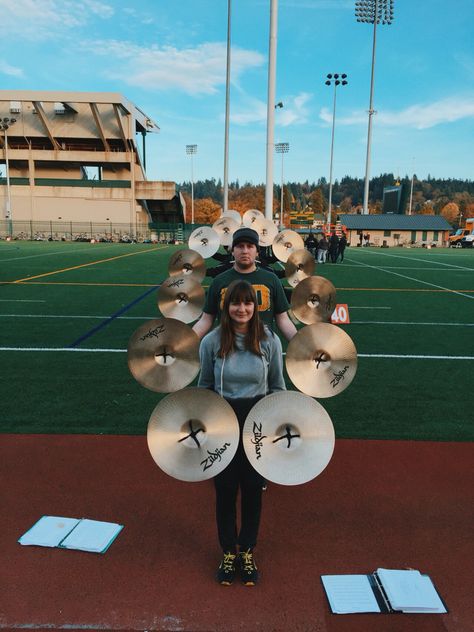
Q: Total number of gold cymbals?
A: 14